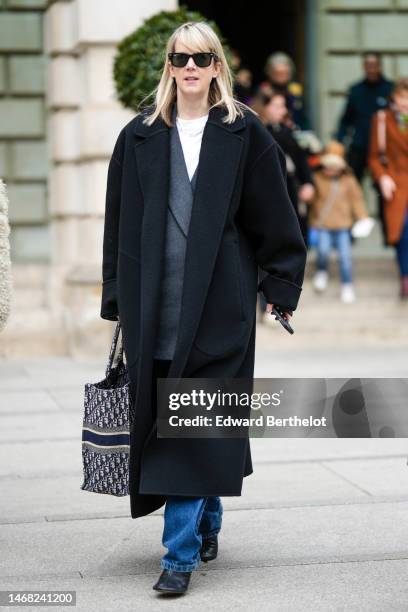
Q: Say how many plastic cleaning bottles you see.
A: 0